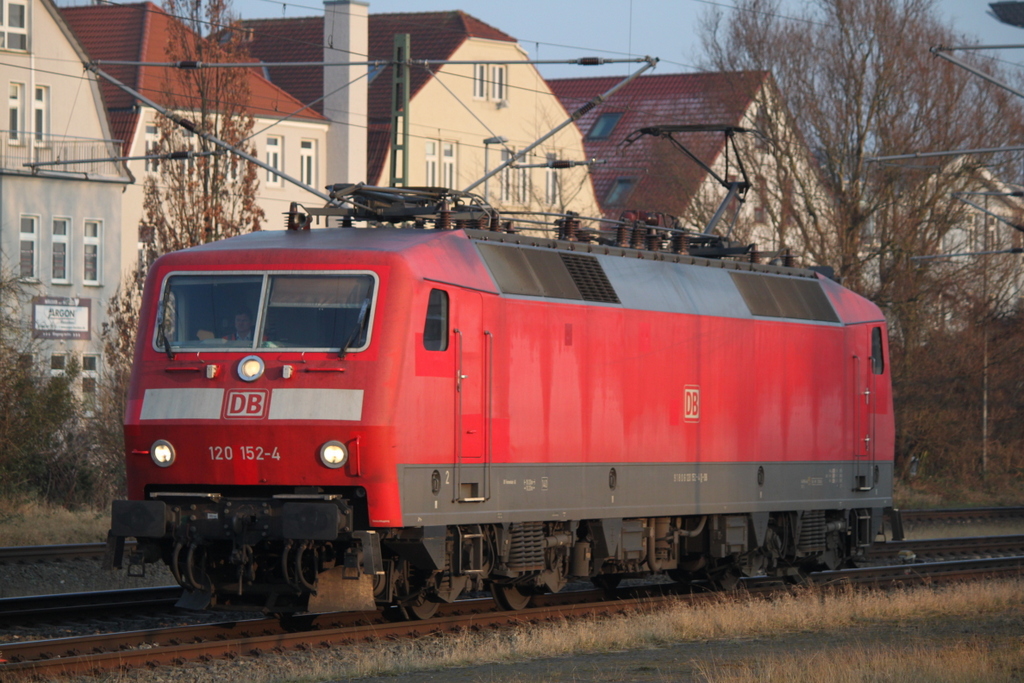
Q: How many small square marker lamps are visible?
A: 2